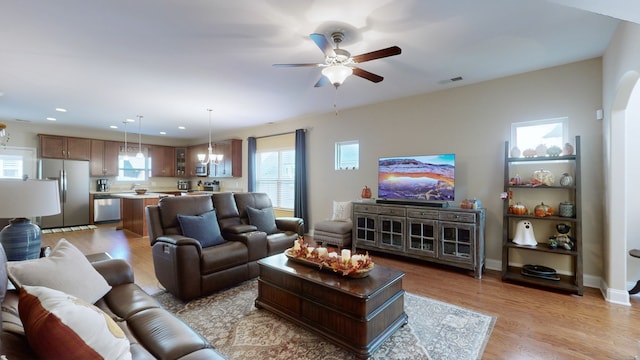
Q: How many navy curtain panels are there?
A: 2